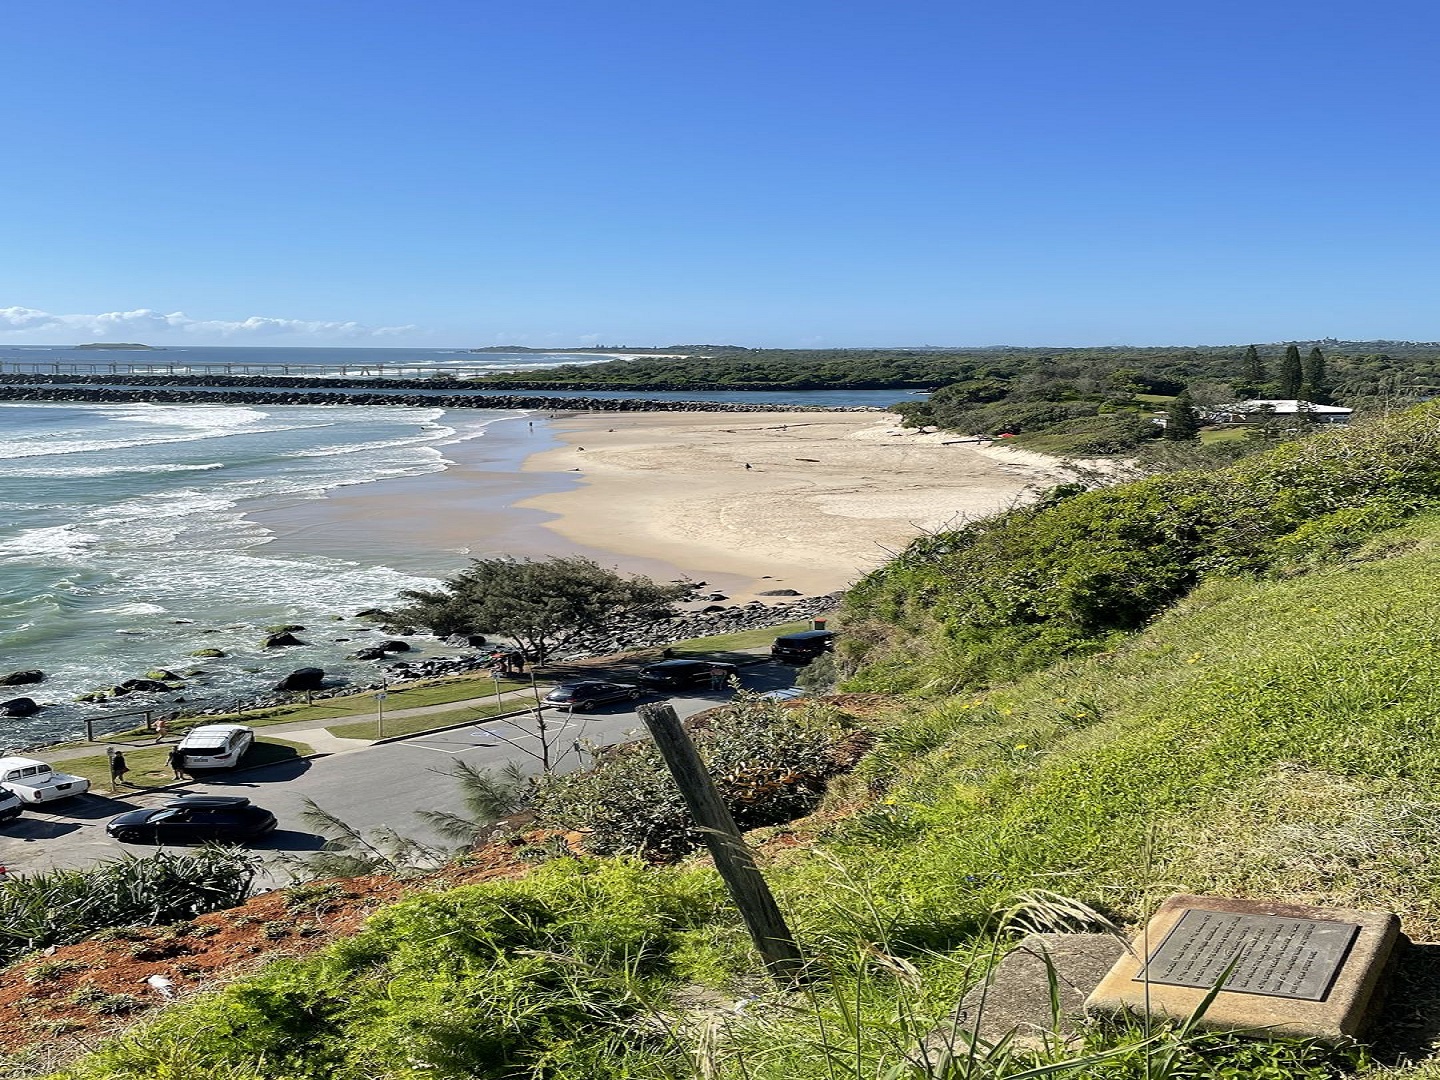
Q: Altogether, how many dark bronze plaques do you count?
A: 1